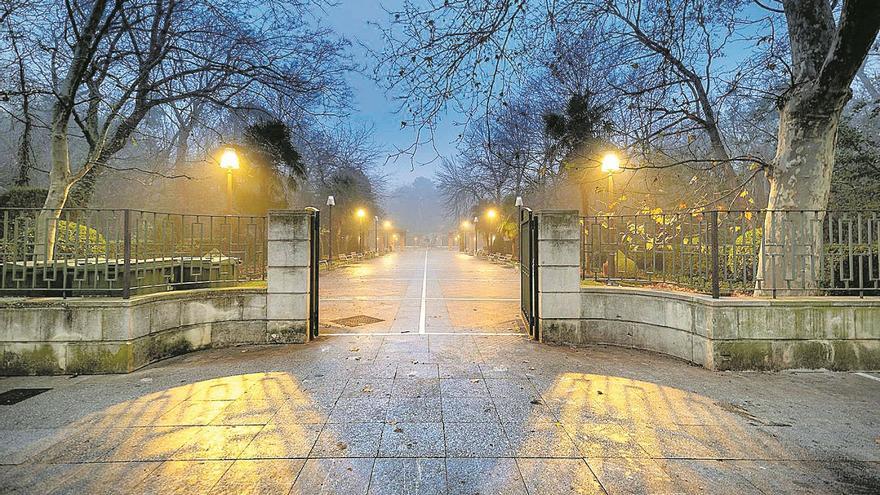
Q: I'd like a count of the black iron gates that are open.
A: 2